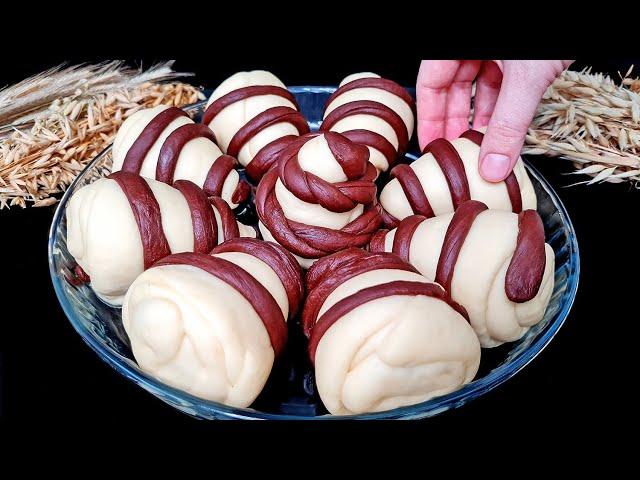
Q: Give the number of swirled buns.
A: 9